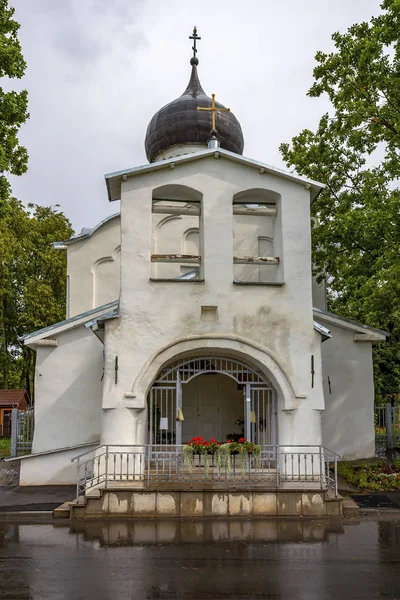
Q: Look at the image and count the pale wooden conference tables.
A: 0